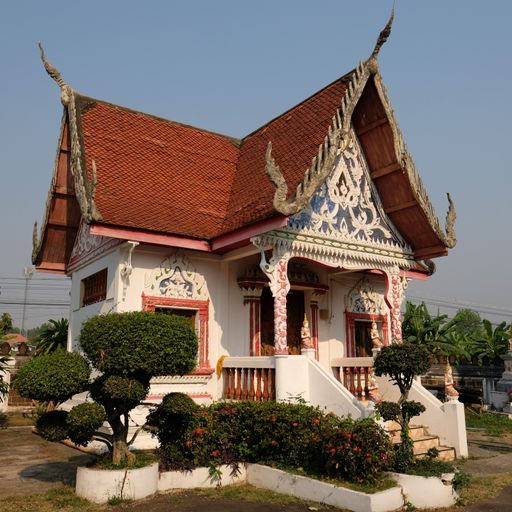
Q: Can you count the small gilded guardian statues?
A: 4